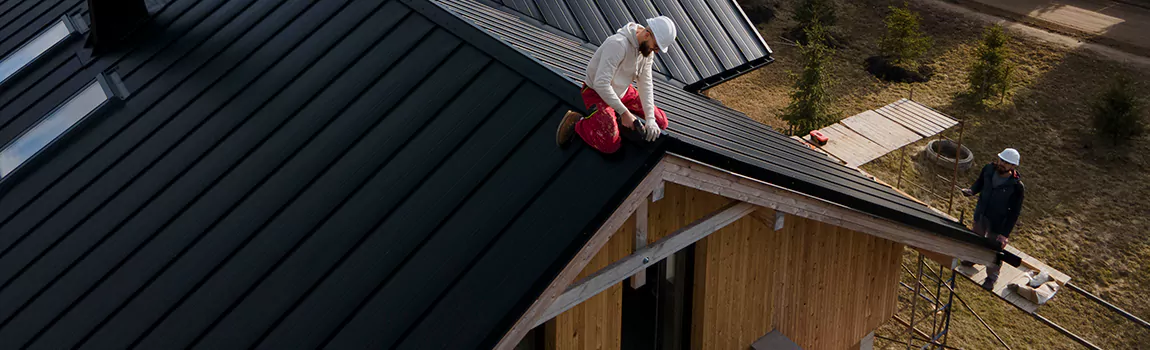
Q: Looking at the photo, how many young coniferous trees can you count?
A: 5